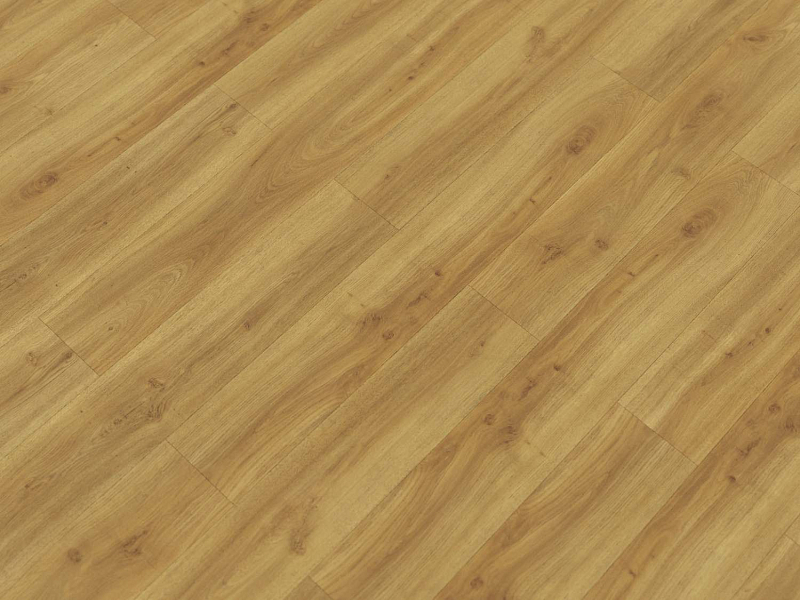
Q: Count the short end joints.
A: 11